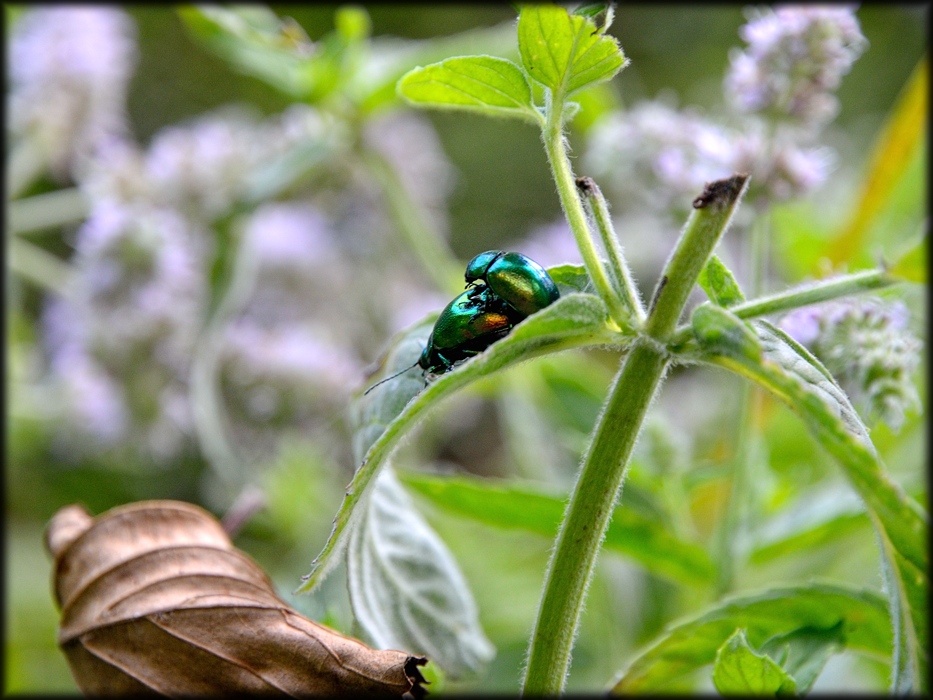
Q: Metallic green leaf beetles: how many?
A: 2